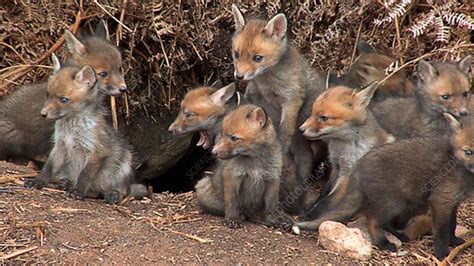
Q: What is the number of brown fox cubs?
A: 9